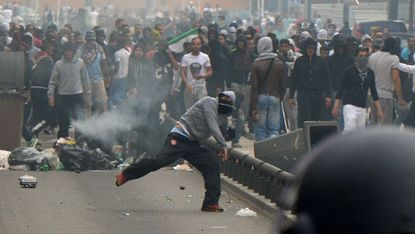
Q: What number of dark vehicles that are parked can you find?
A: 1